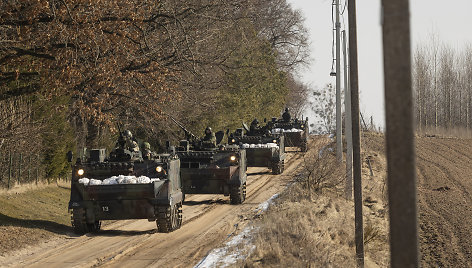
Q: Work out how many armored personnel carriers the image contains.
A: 4